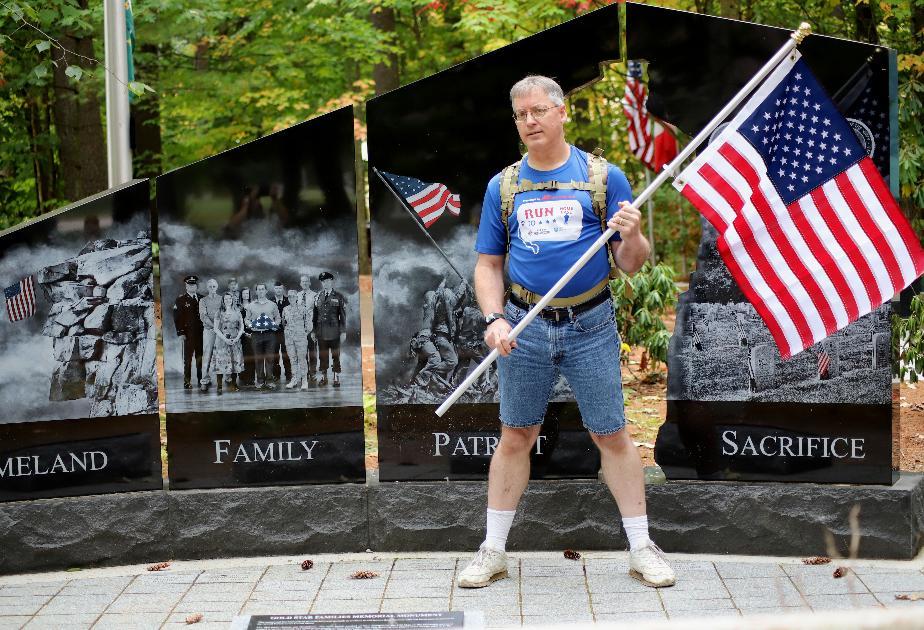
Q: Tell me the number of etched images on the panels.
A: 4